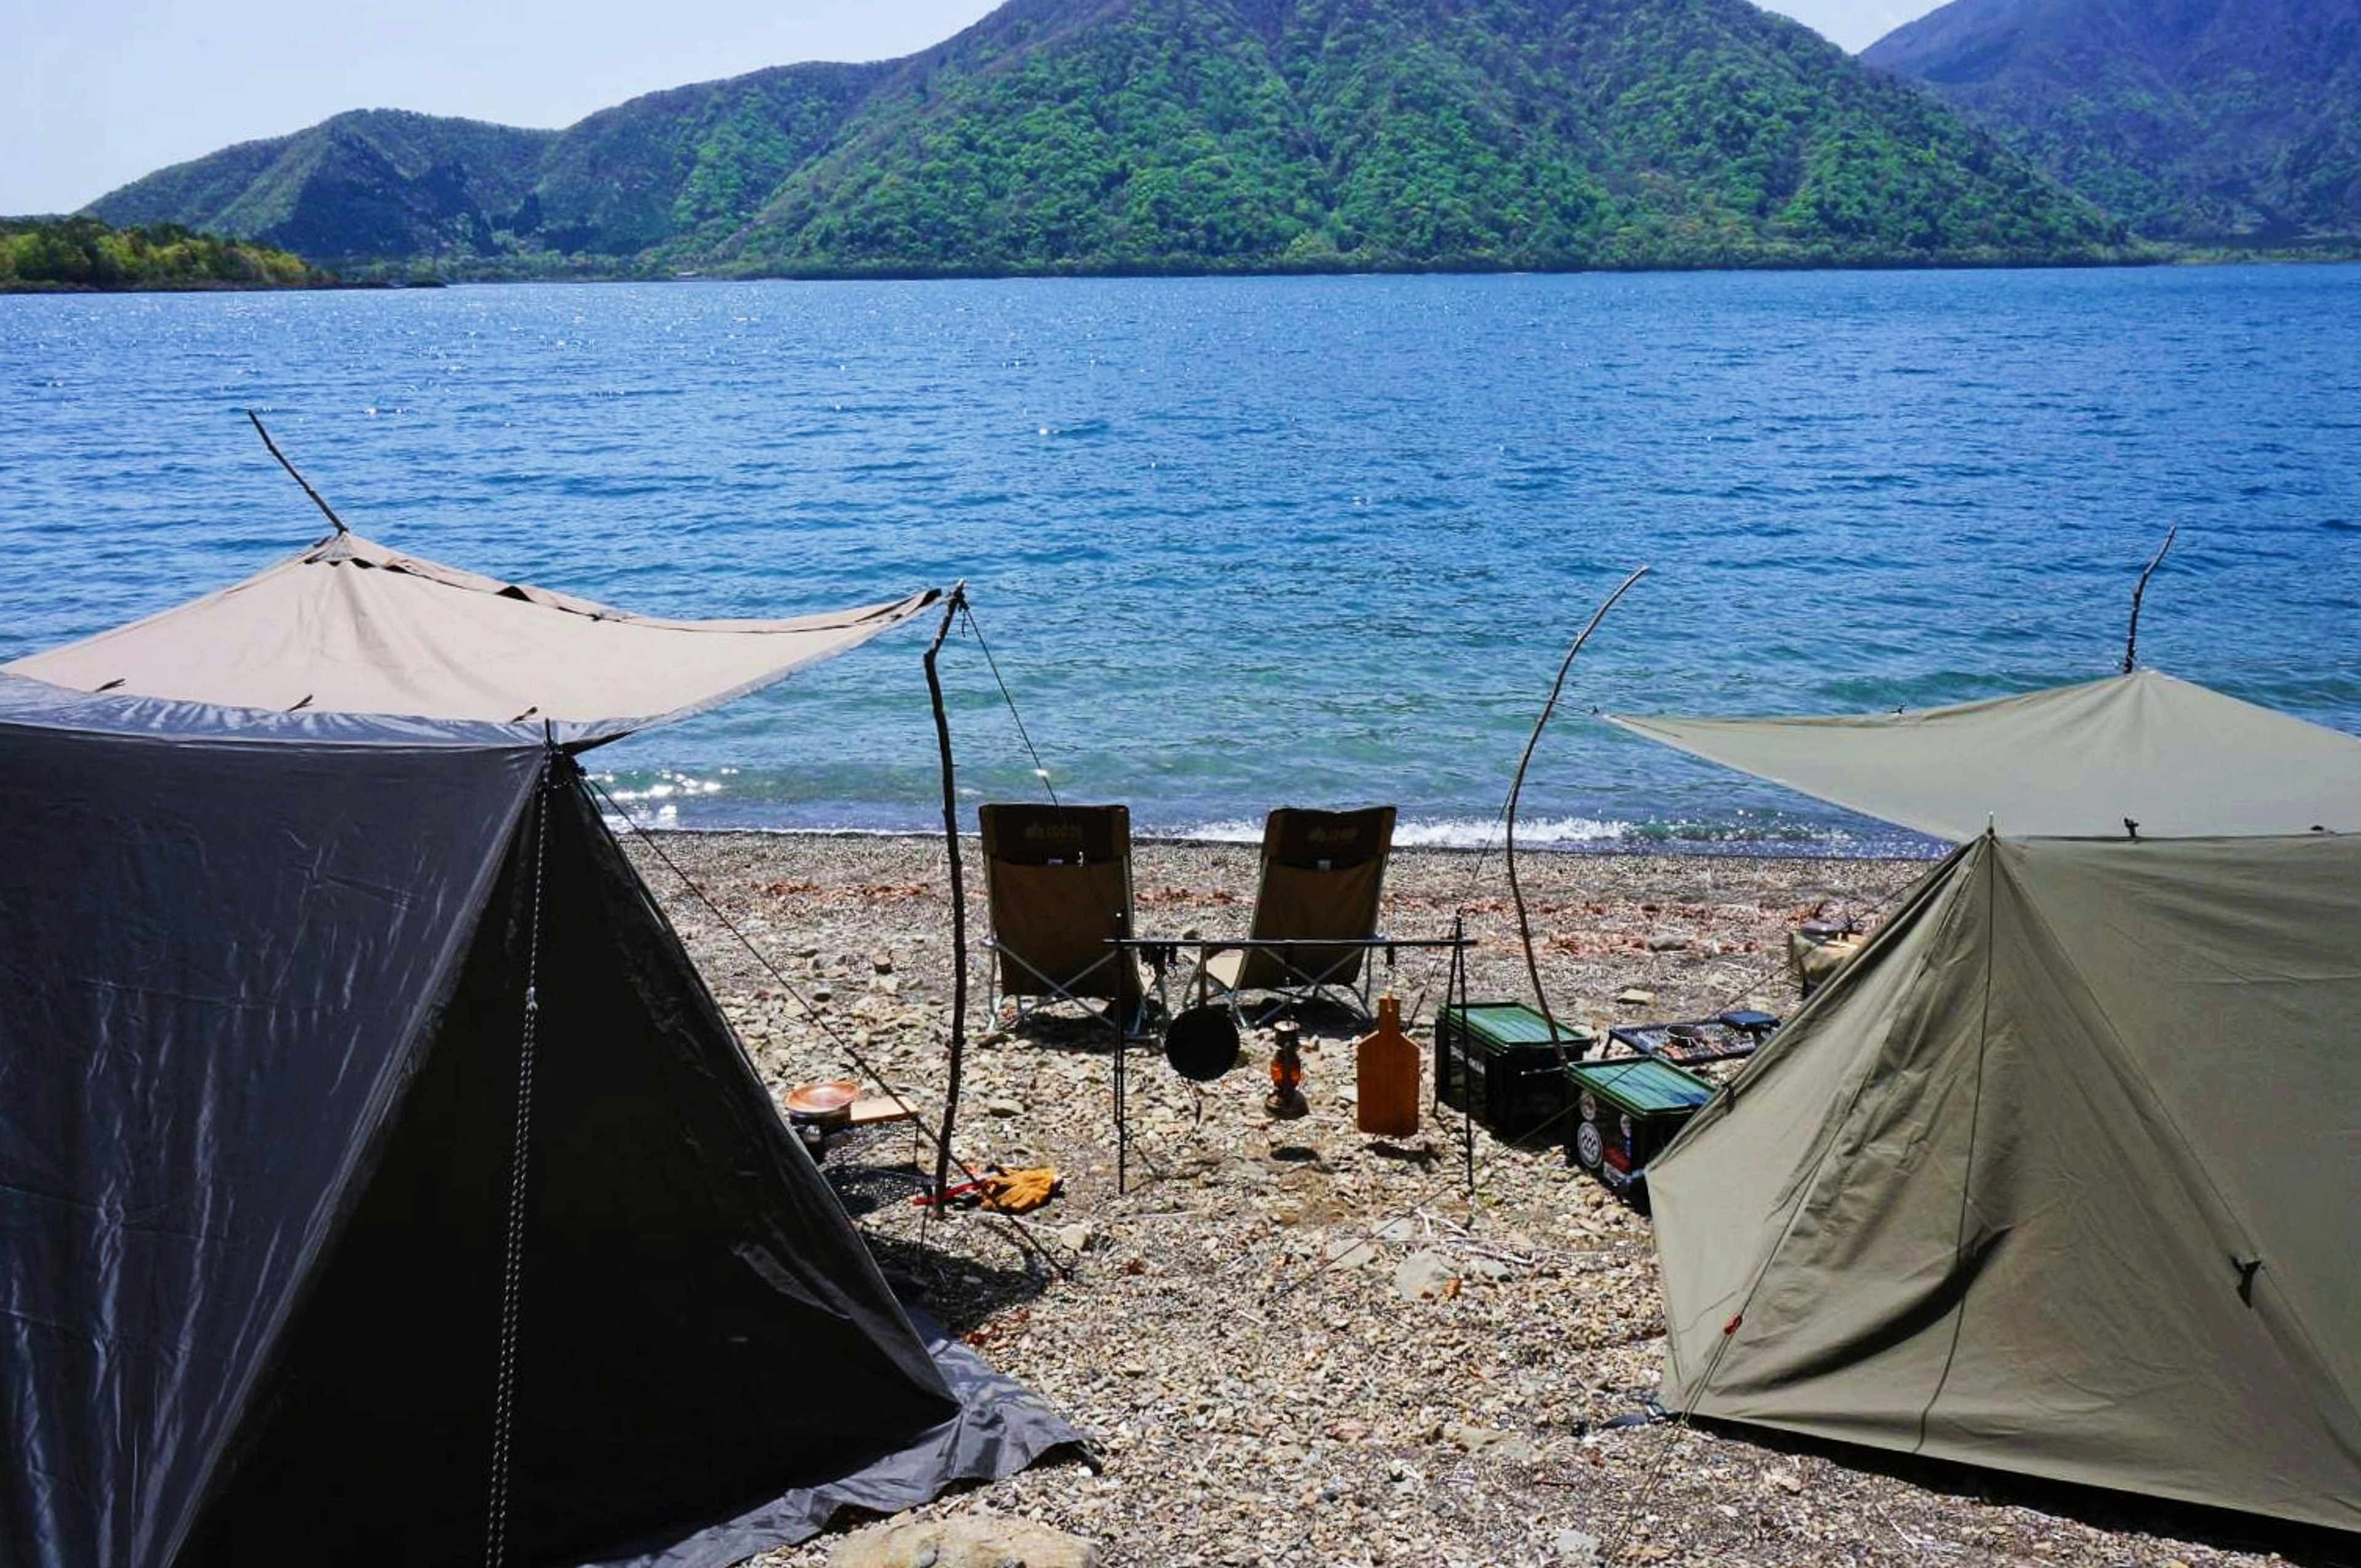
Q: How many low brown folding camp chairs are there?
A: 2